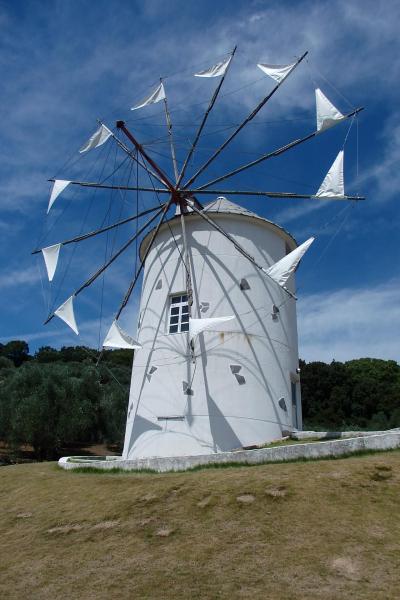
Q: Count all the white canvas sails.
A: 12